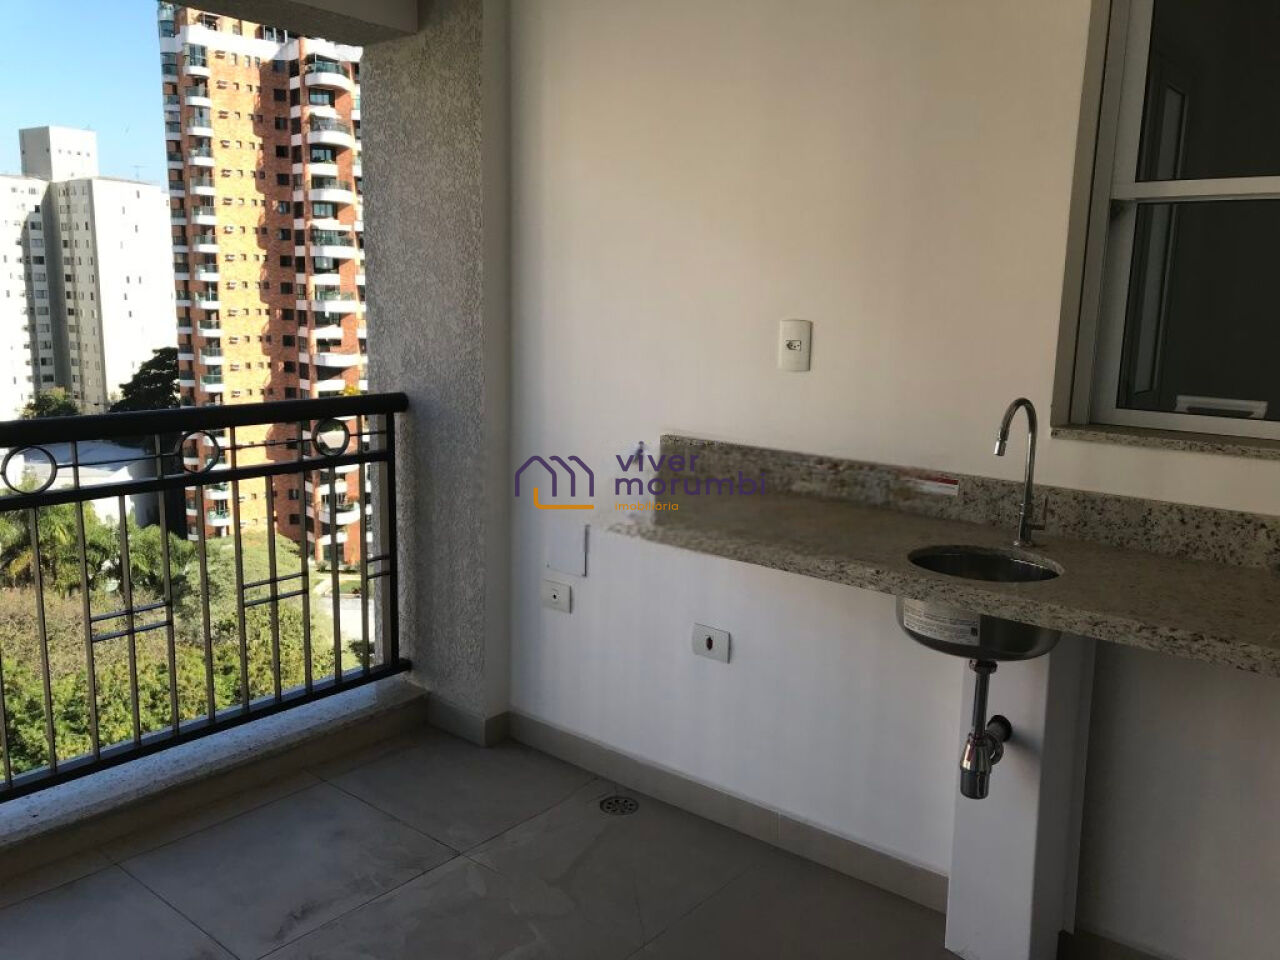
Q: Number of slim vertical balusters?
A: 11